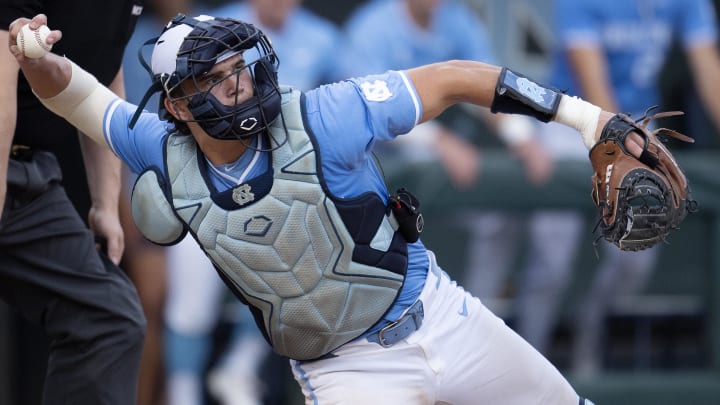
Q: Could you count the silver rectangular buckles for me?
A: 1